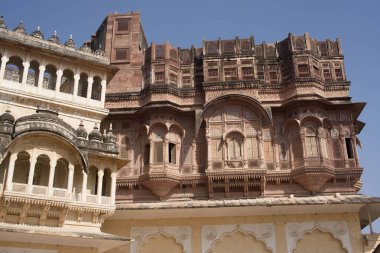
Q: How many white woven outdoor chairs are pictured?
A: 0